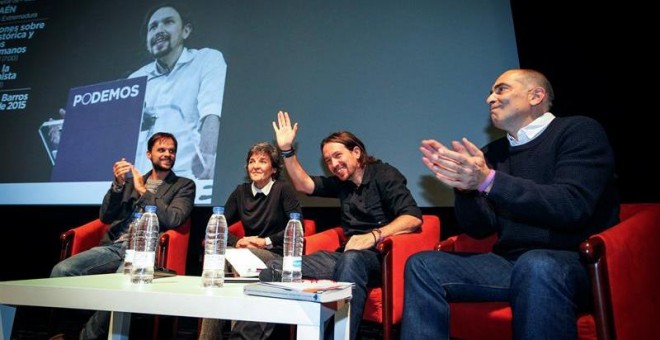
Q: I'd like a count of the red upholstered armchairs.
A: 4